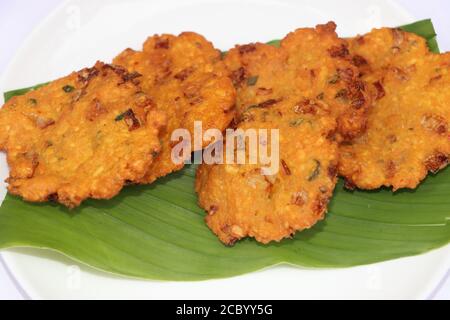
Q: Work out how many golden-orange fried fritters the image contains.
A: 5